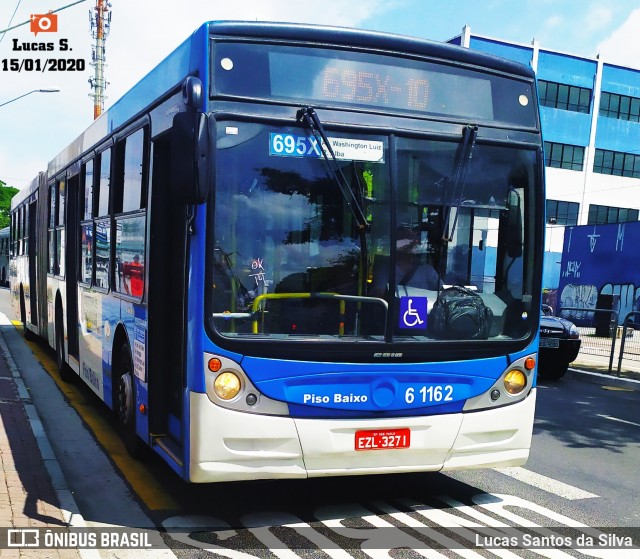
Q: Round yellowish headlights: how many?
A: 2